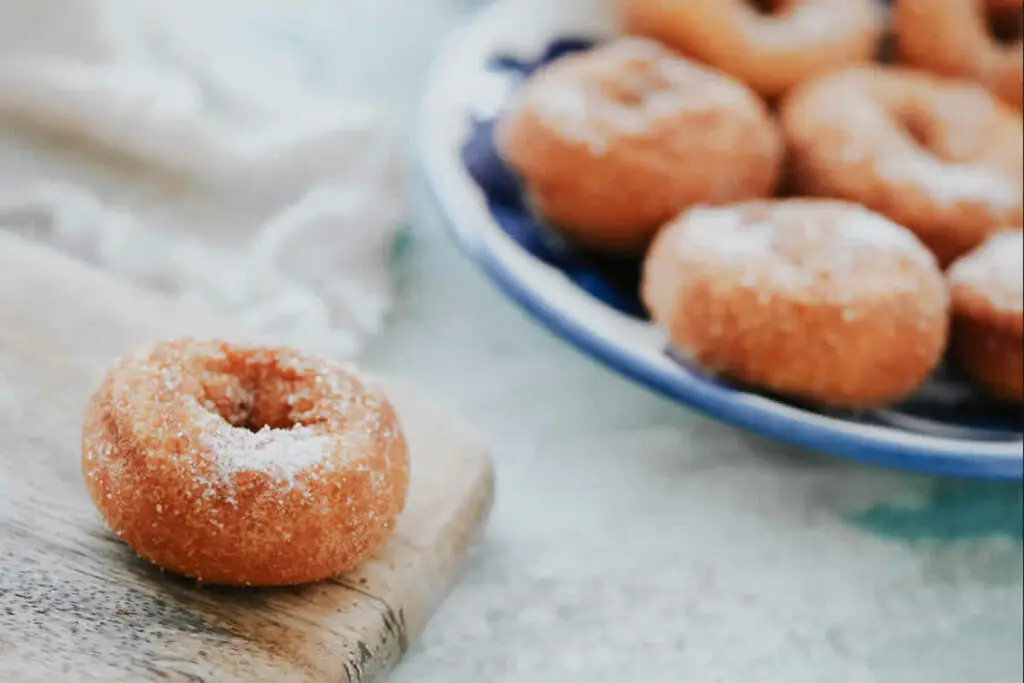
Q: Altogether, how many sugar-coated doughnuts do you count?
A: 7